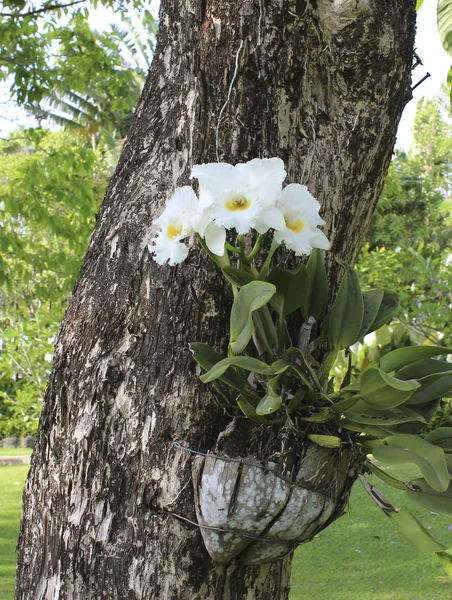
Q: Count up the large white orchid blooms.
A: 3